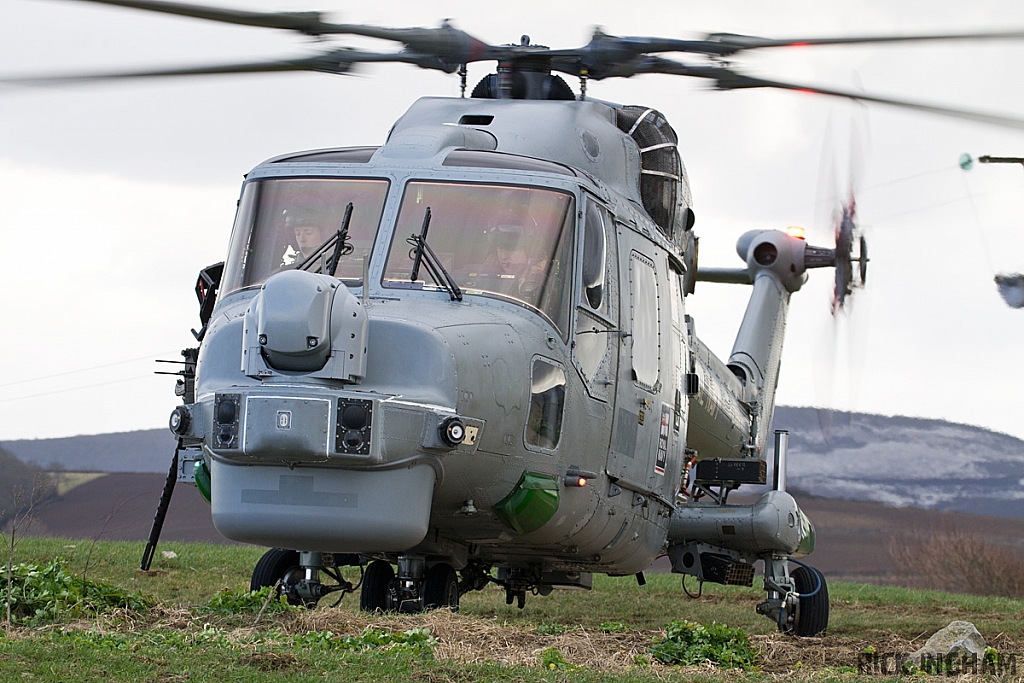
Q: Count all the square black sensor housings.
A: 2